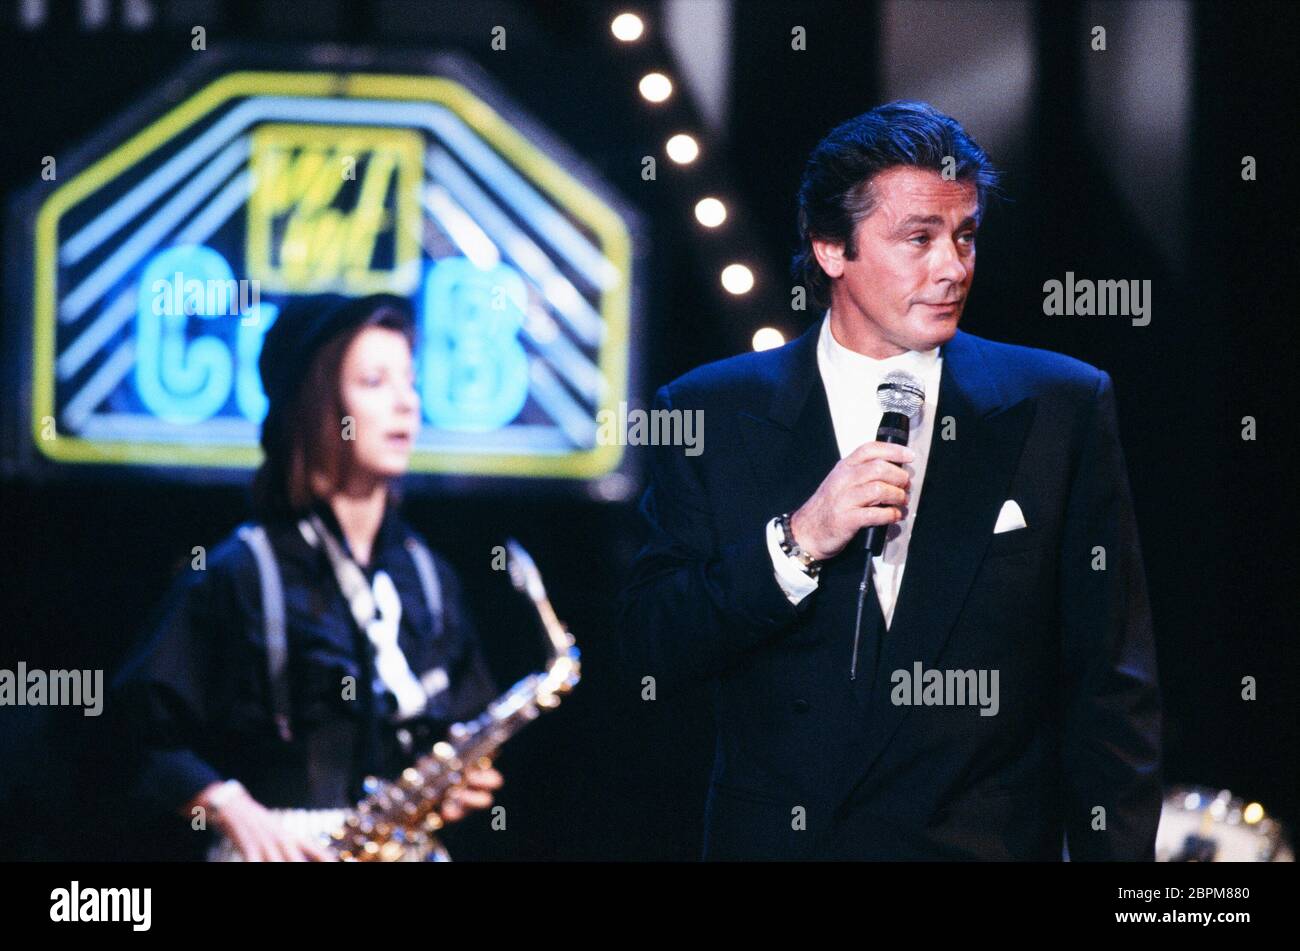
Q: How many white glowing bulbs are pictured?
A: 6